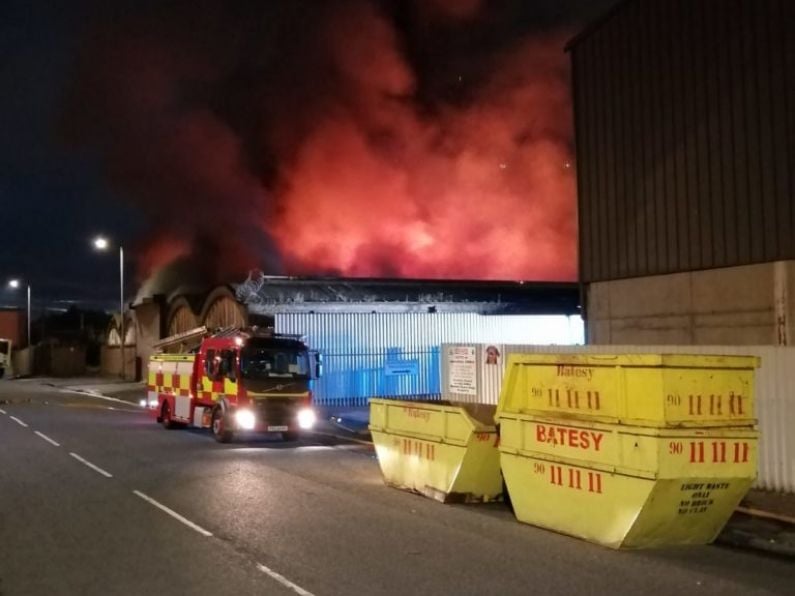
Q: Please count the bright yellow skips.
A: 3